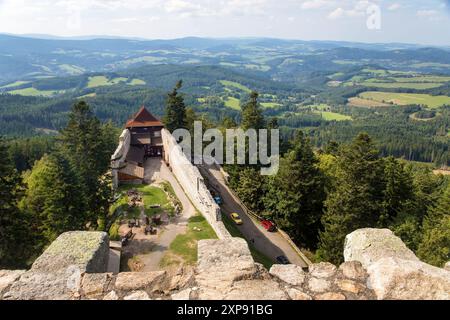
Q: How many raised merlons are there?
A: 3